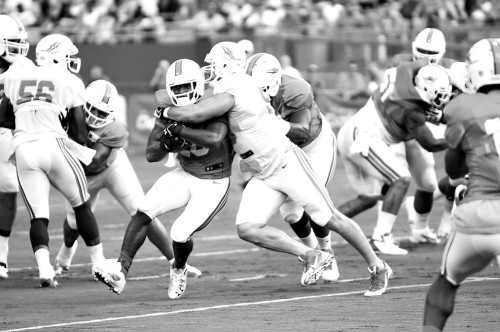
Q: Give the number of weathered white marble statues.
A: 0